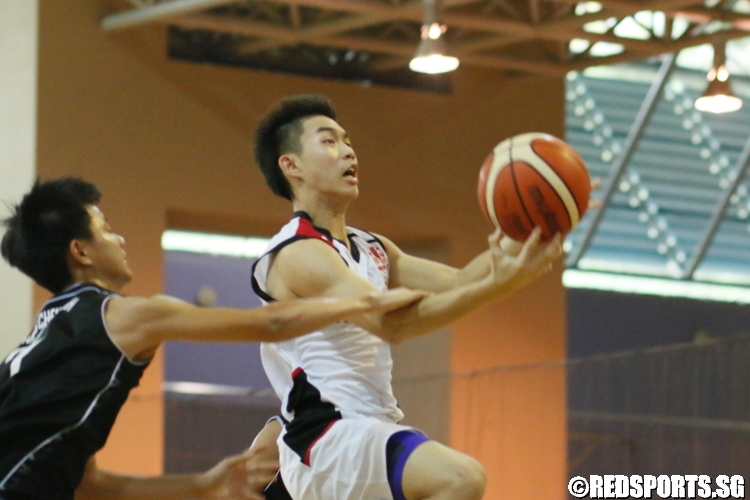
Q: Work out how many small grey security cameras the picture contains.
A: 0